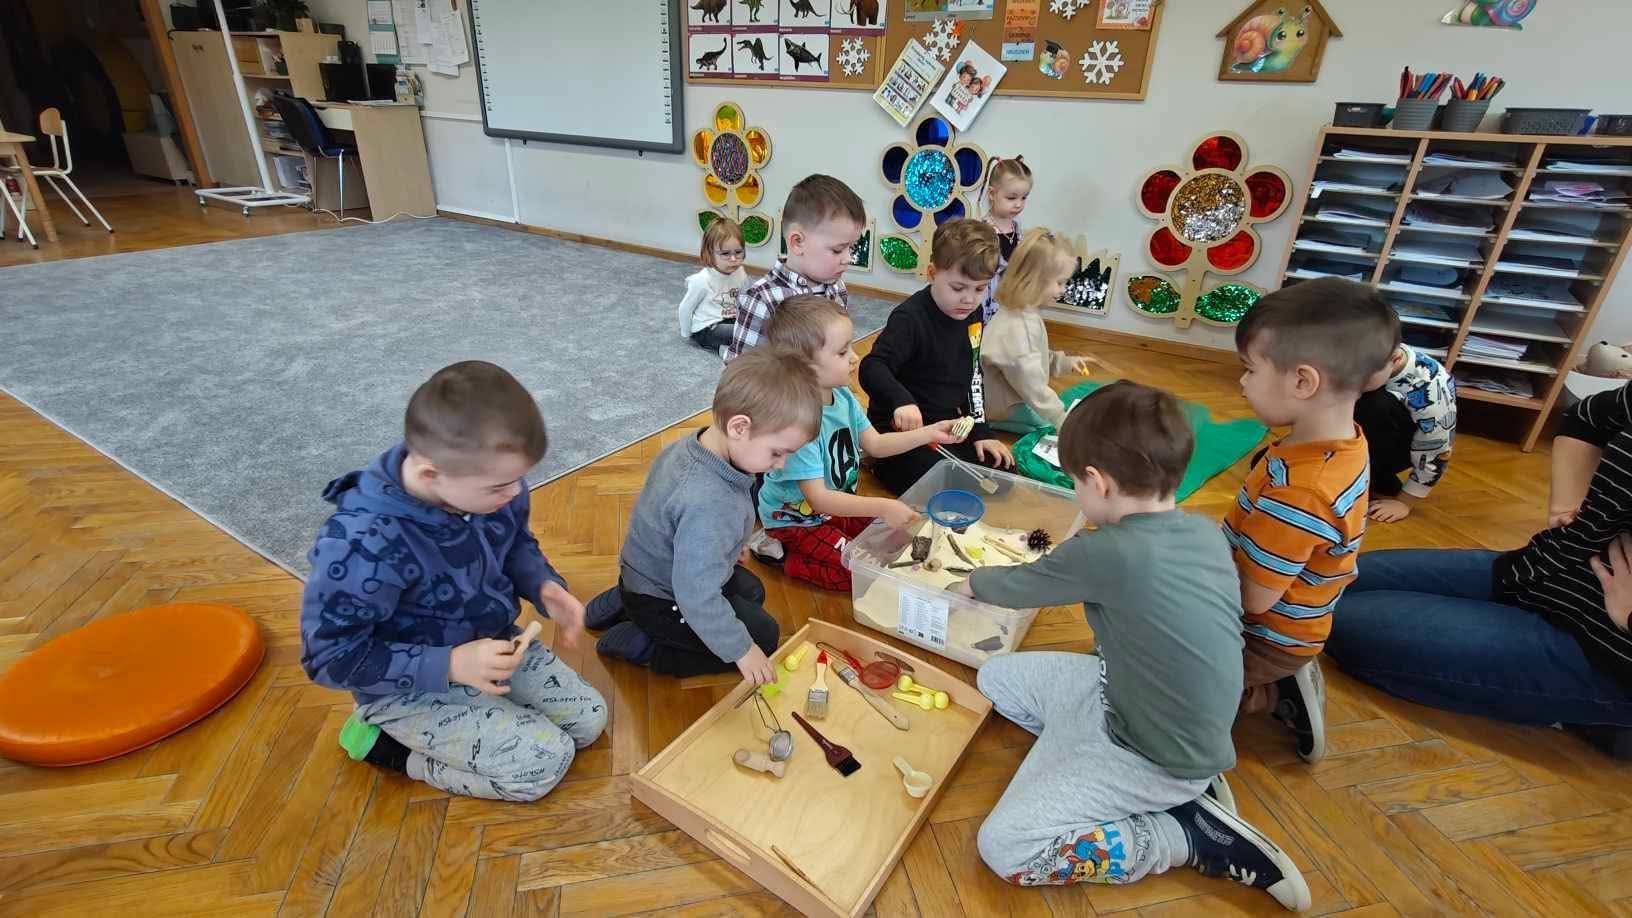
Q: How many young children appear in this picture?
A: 11